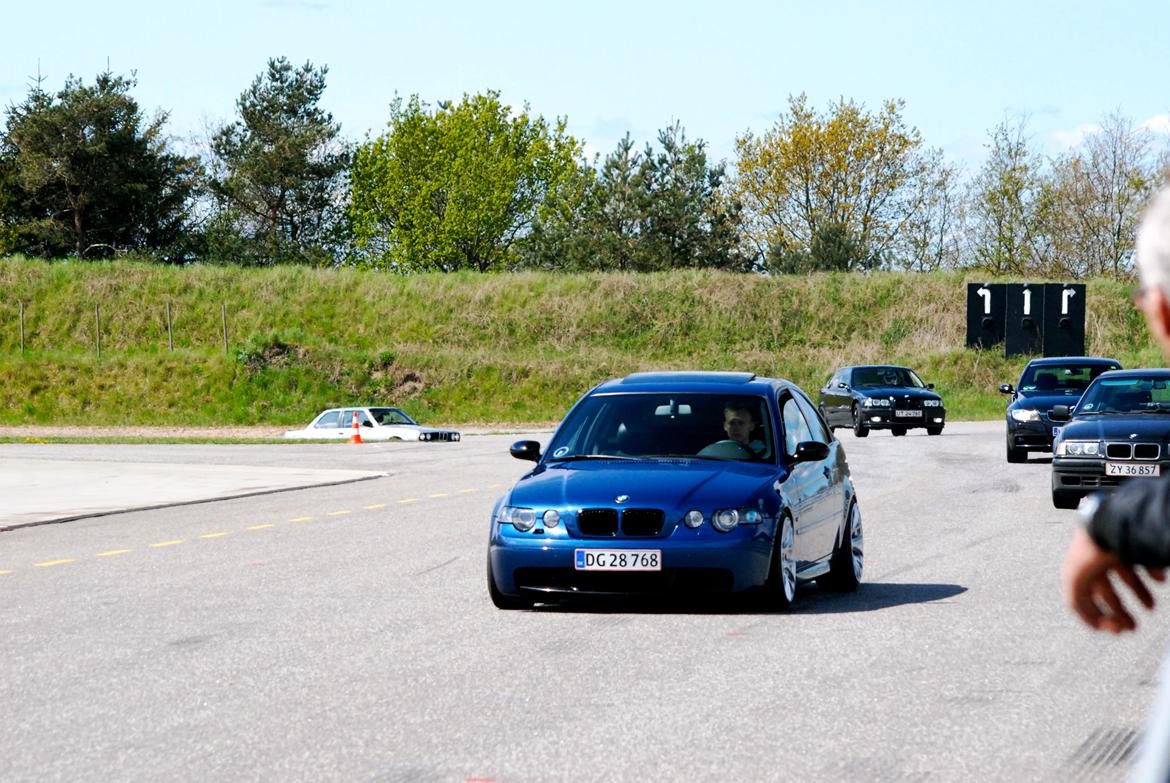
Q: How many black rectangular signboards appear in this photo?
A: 3